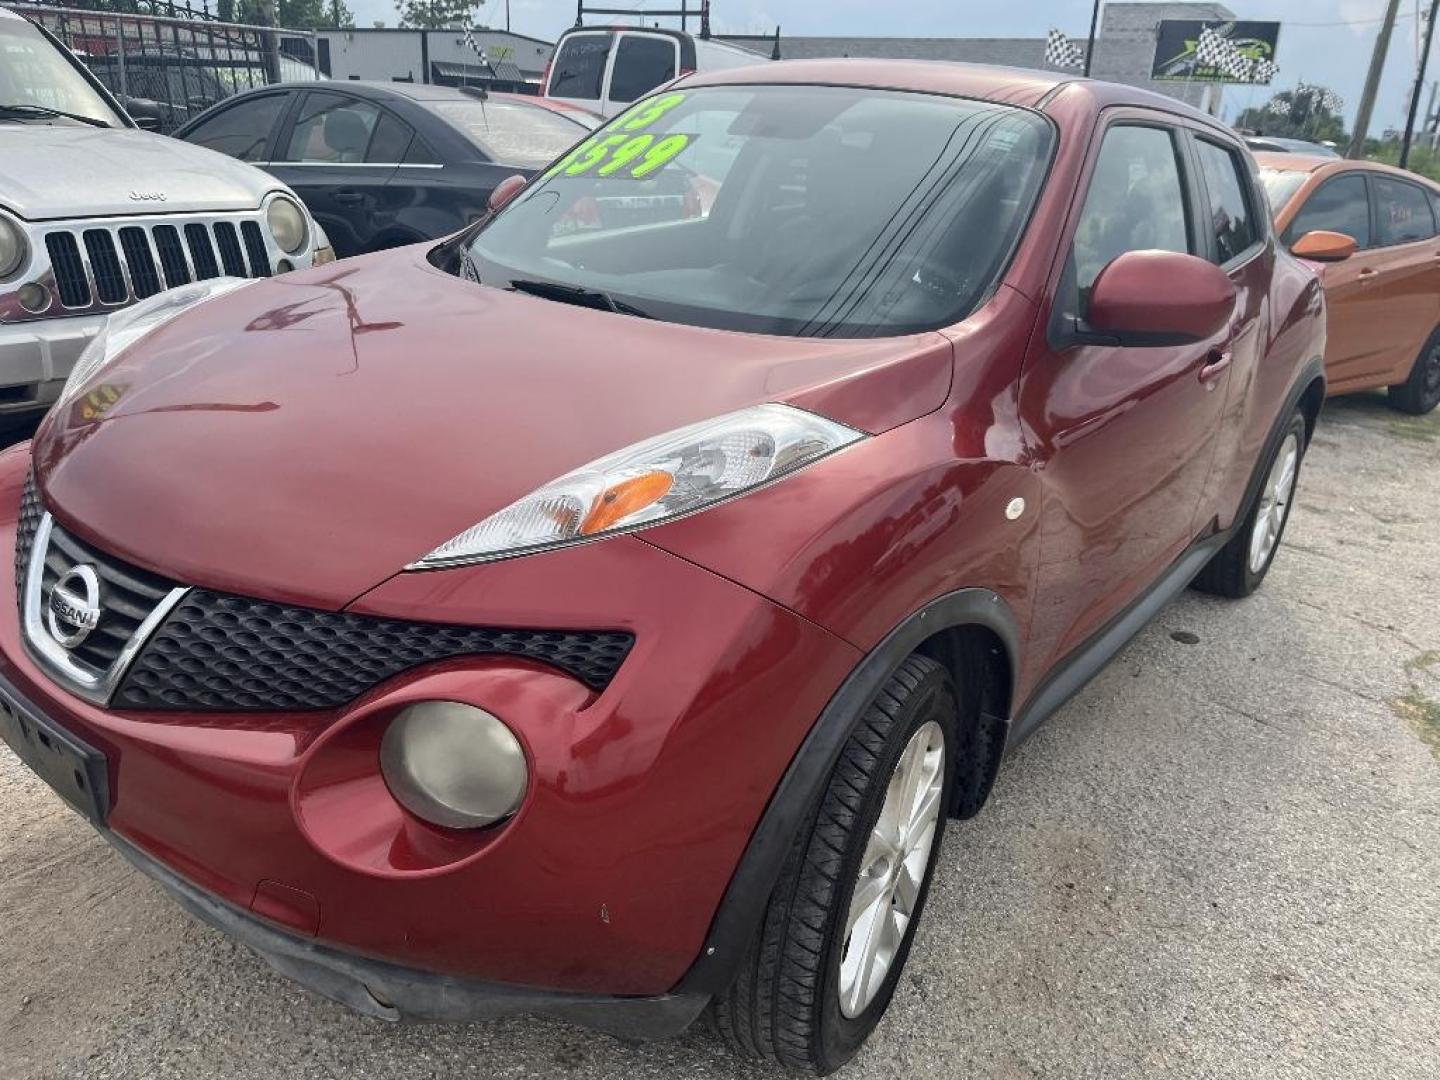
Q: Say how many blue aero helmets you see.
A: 0